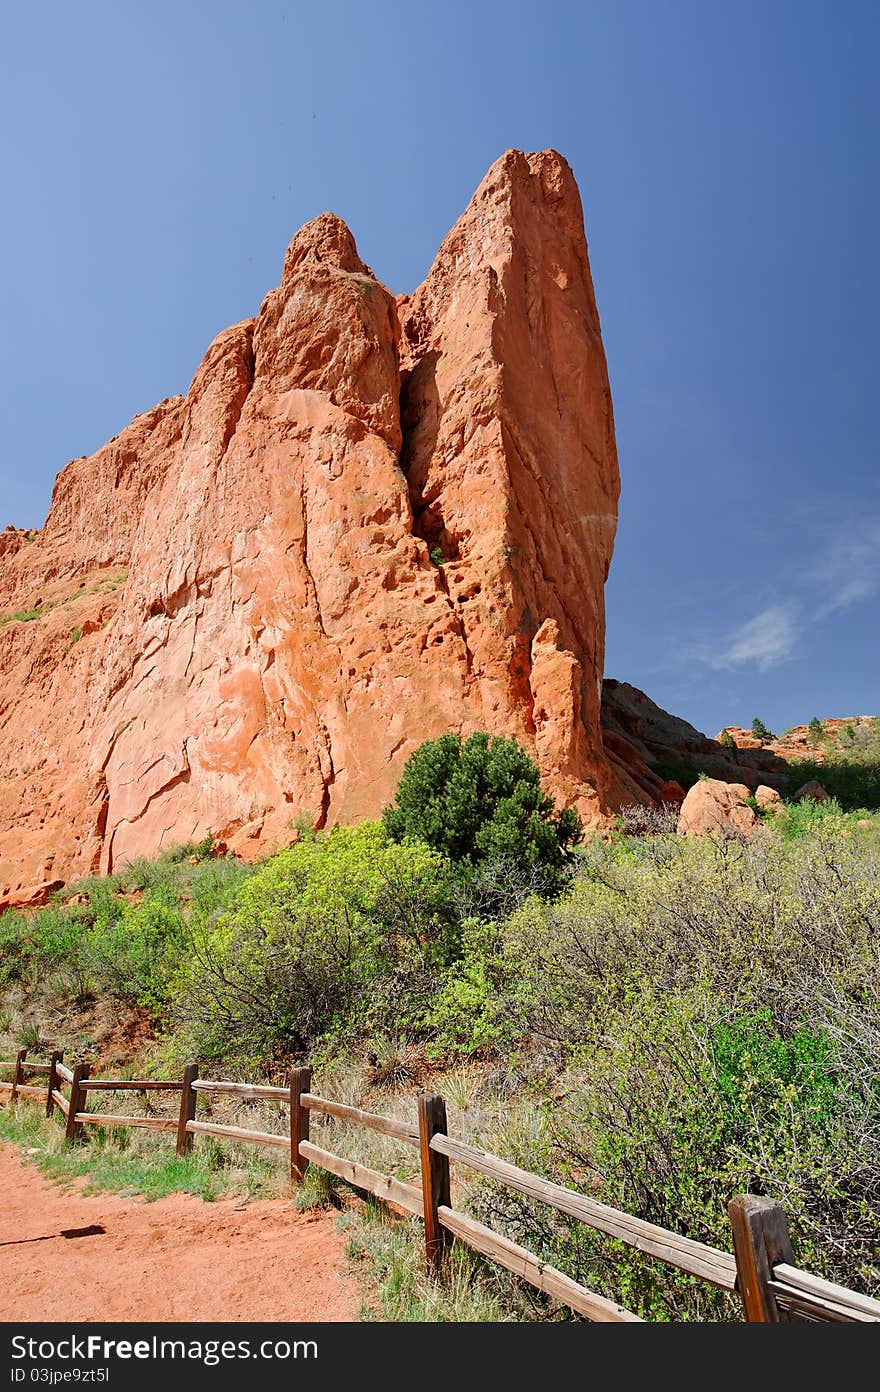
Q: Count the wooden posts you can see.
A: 7